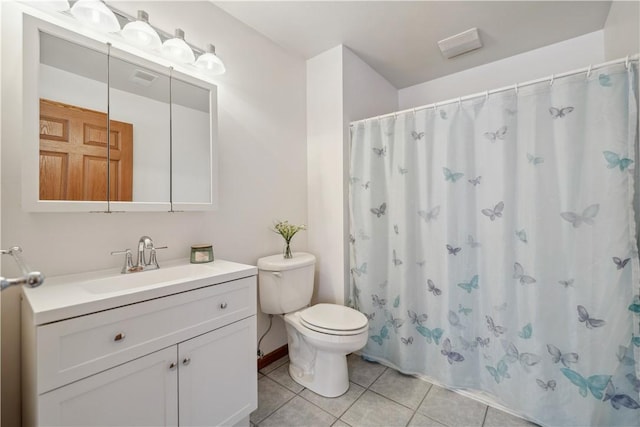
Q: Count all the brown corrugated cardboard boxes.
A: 0